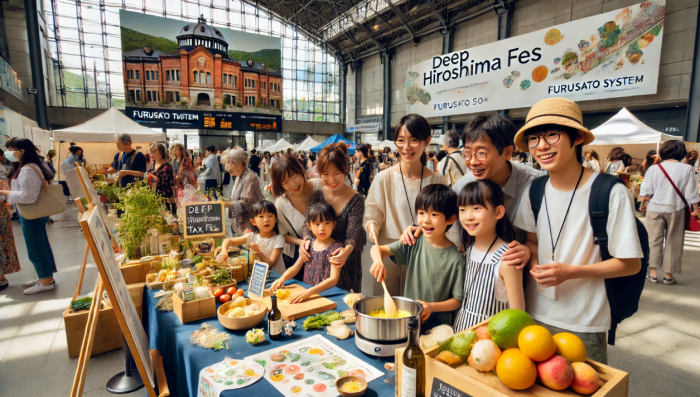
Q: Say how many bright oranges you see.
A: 3